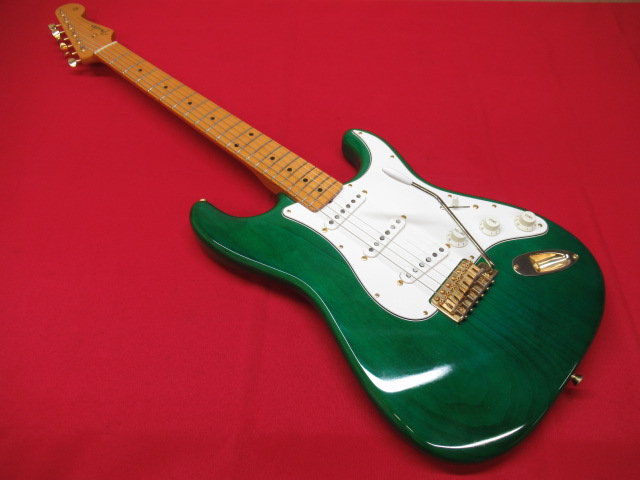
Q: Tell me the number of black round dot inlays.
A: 10